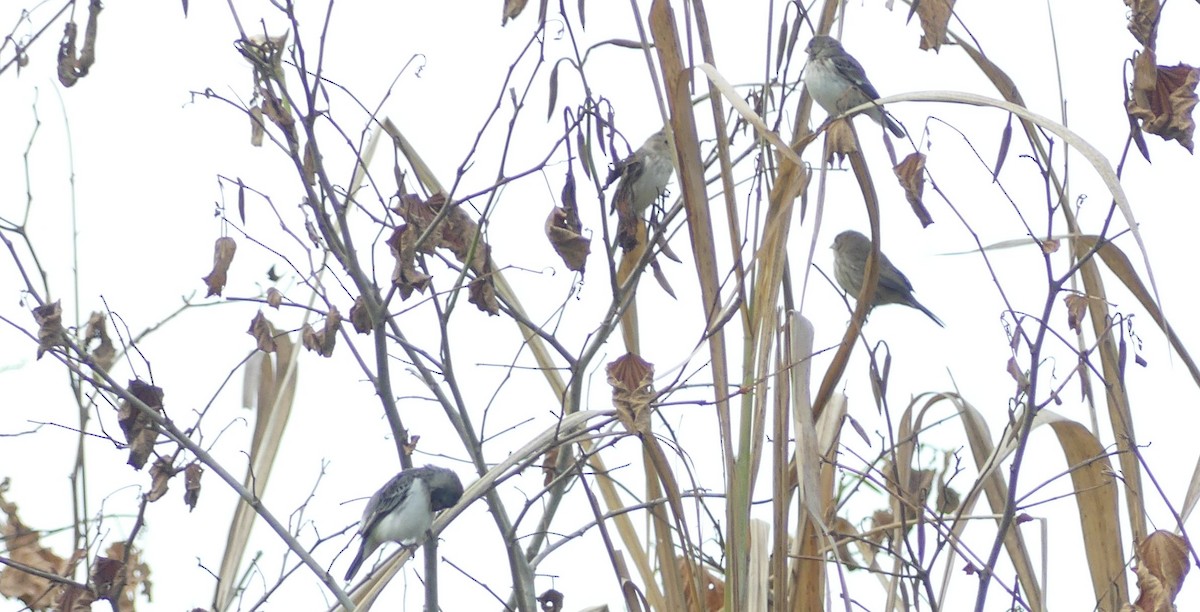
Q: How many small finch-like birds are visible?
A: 4